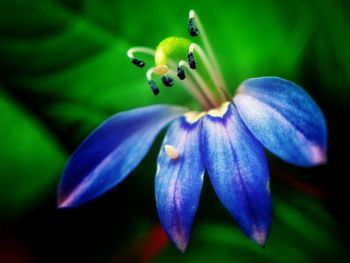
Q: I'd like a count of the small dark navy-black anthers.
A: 6